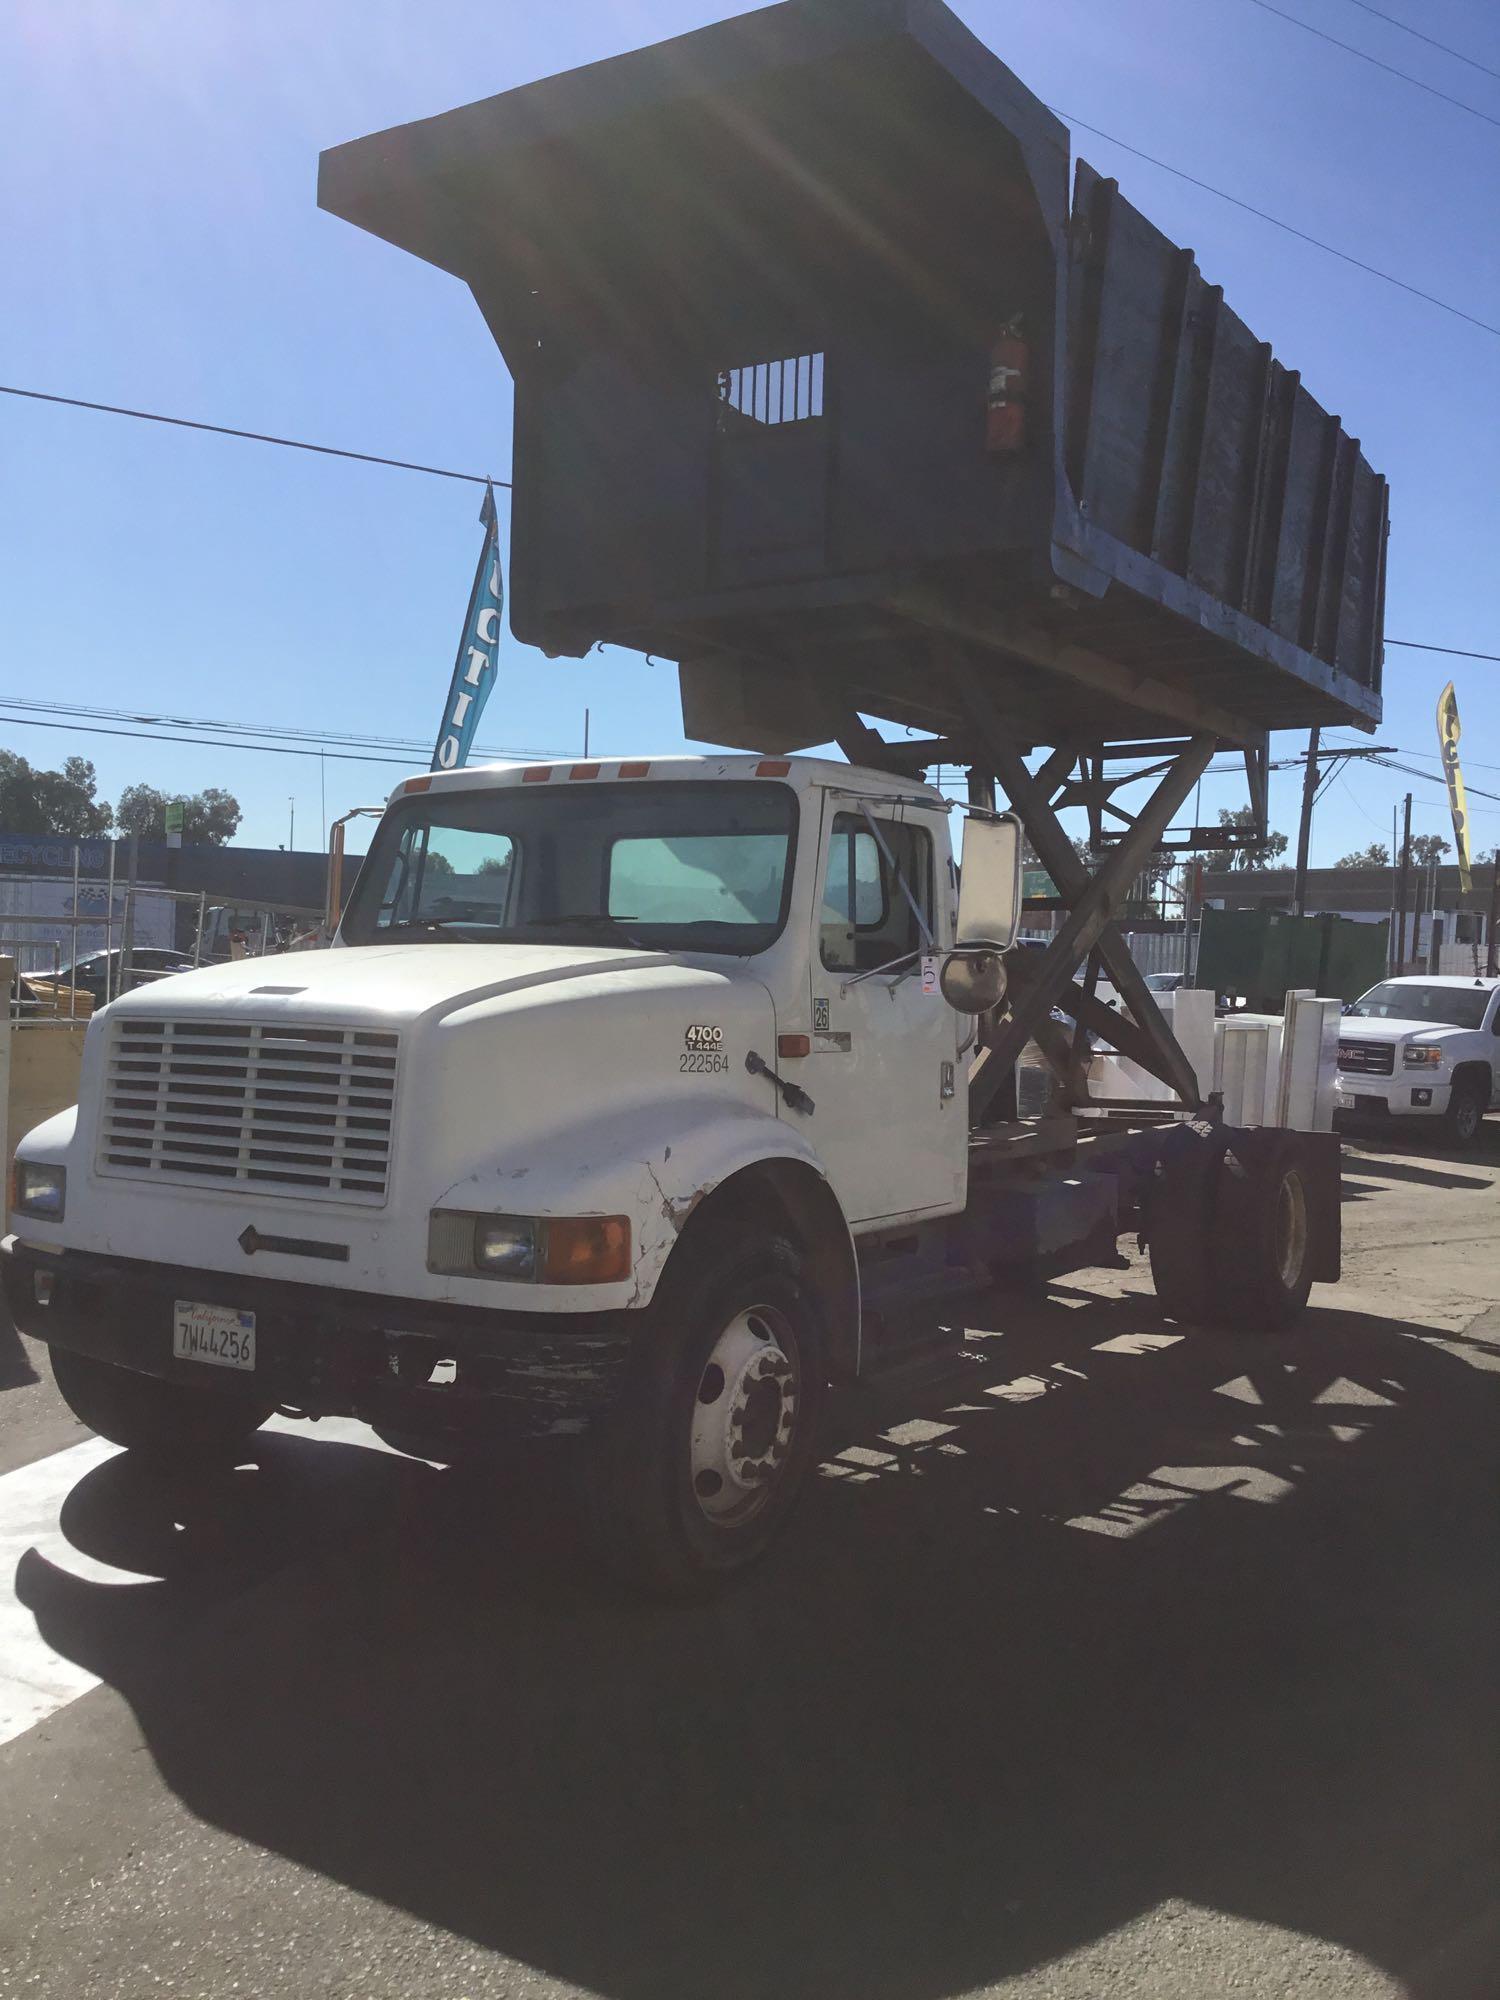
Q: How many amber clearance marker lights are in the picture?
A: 5